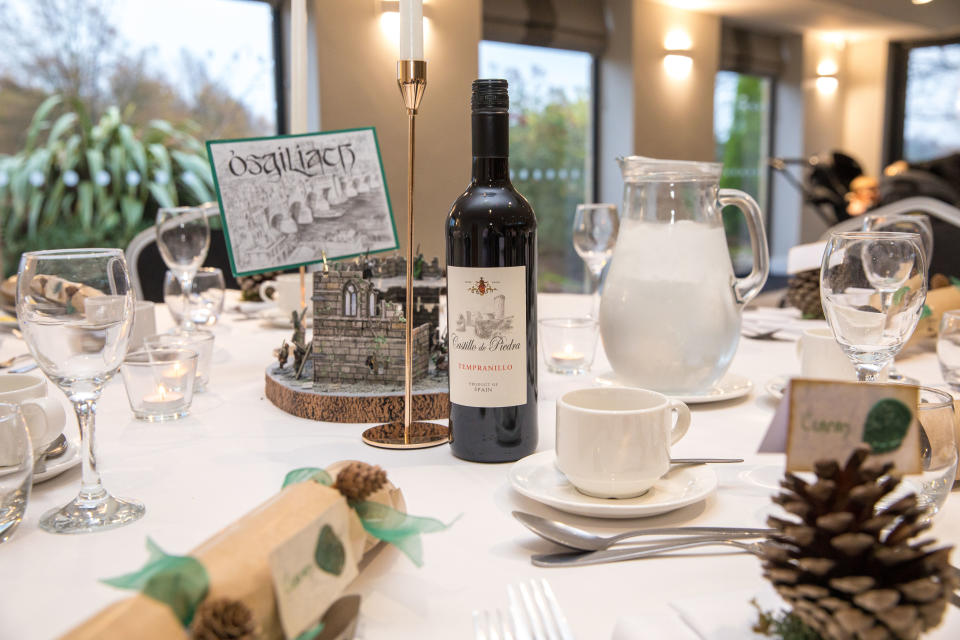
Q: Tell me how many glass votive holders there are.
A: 3